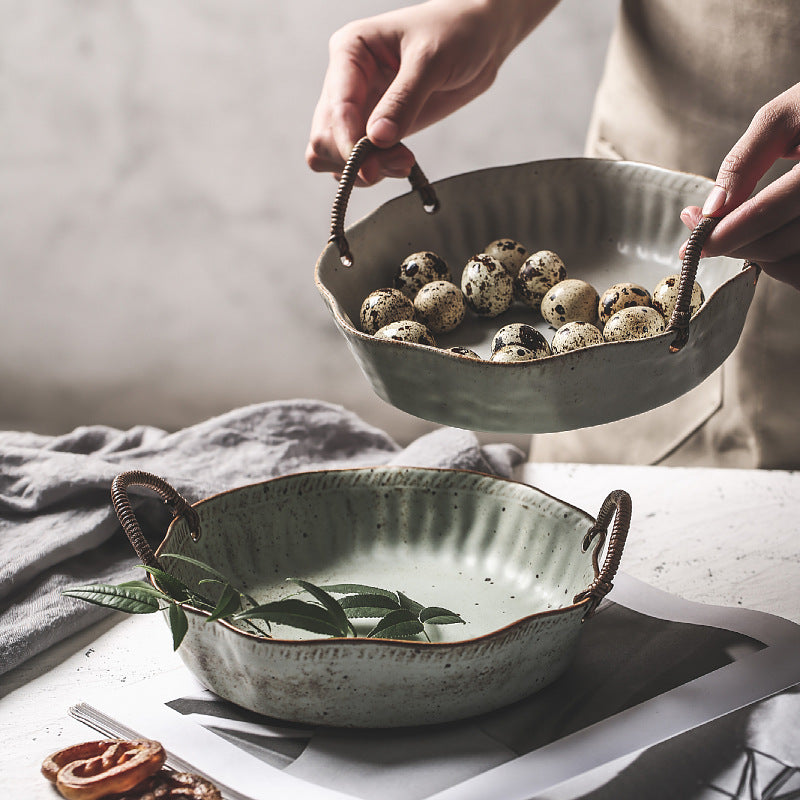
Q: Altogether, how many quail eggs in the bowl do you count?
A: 15